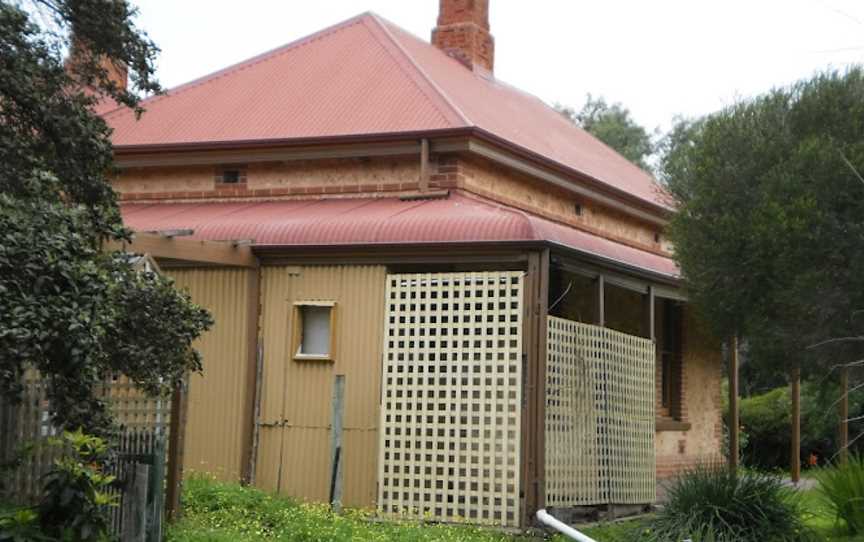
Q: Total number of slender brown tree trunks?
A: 3